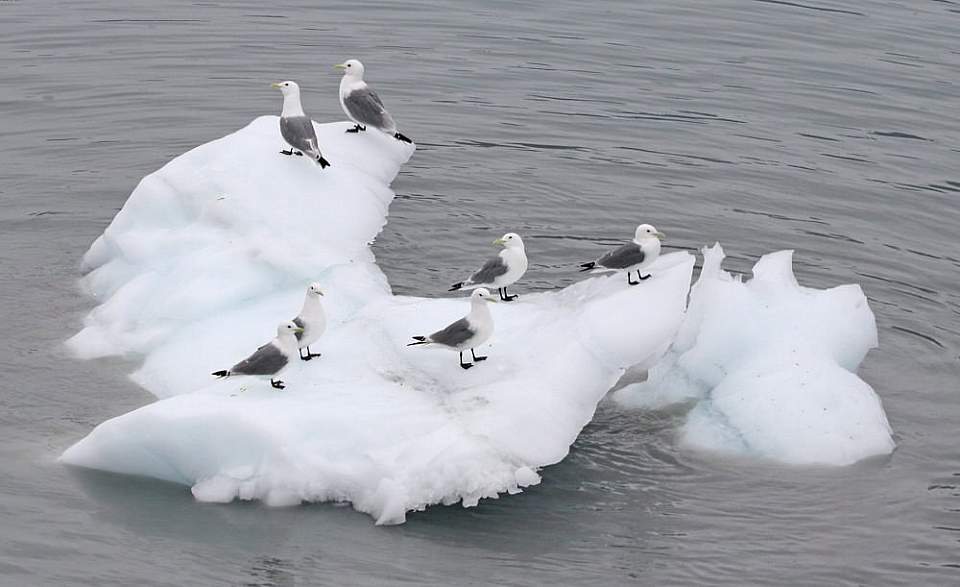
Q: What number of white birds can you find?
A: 7